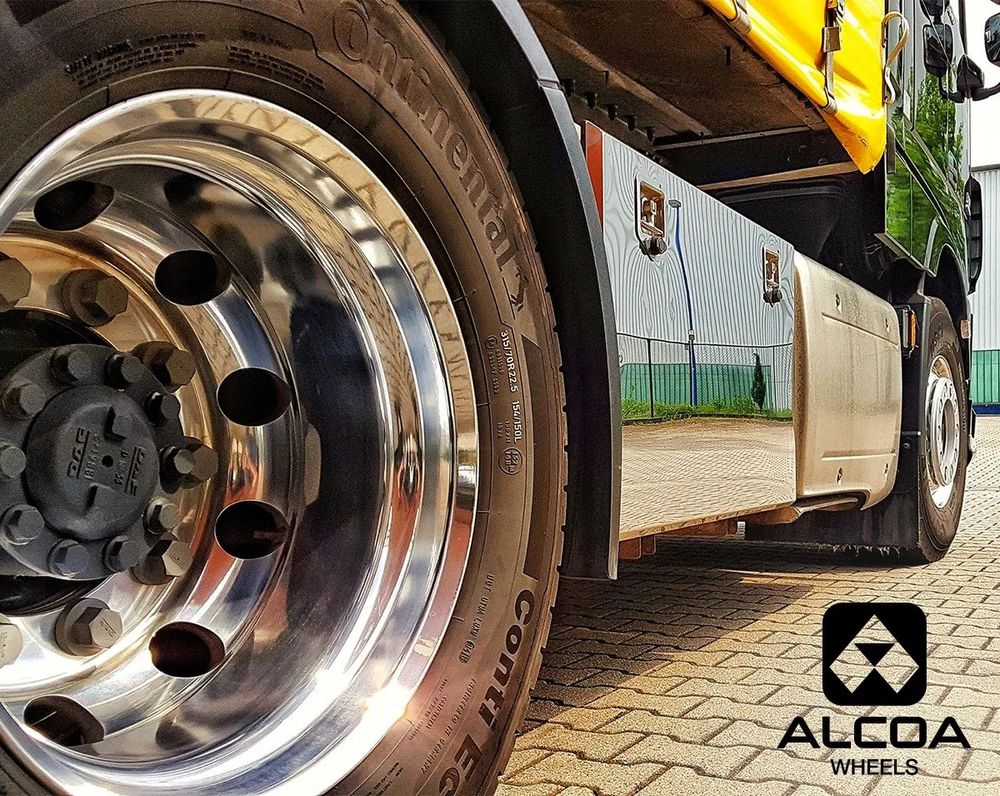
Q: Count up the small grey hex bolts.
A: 10